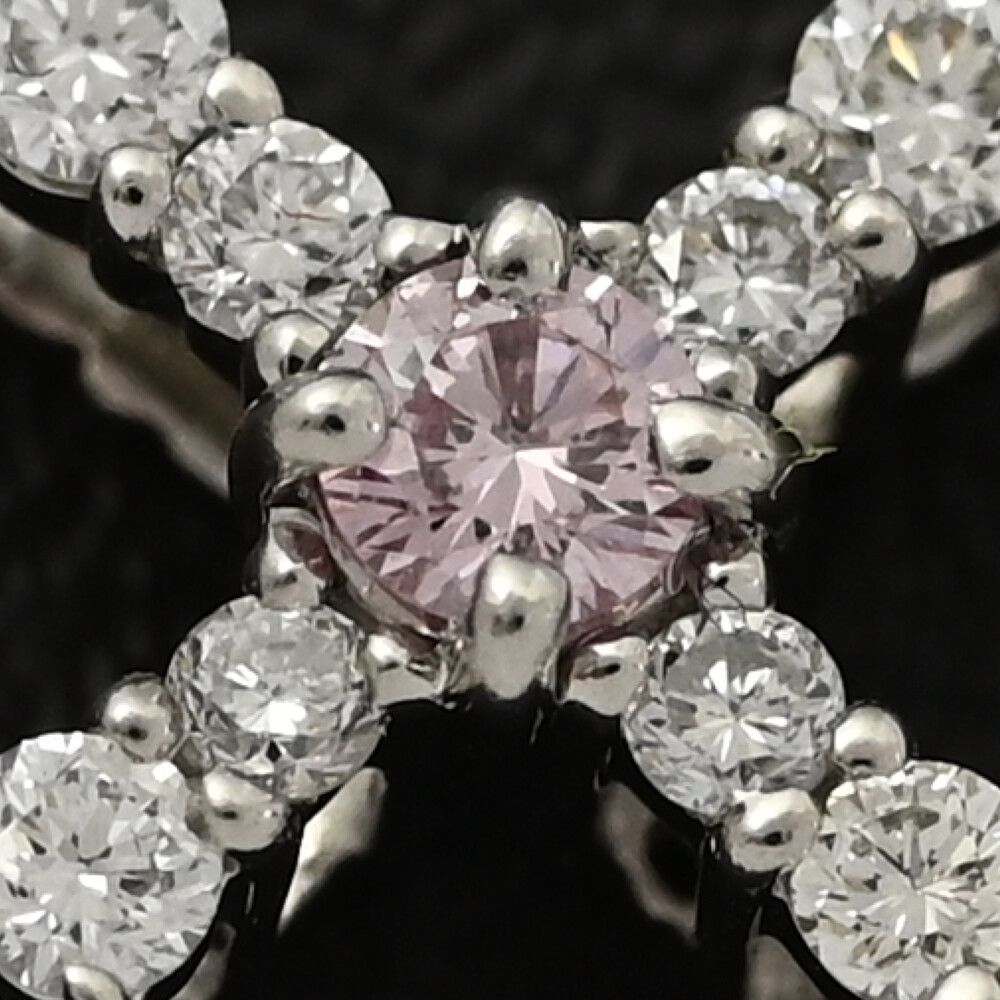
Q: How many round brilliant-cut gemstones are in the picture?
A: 9